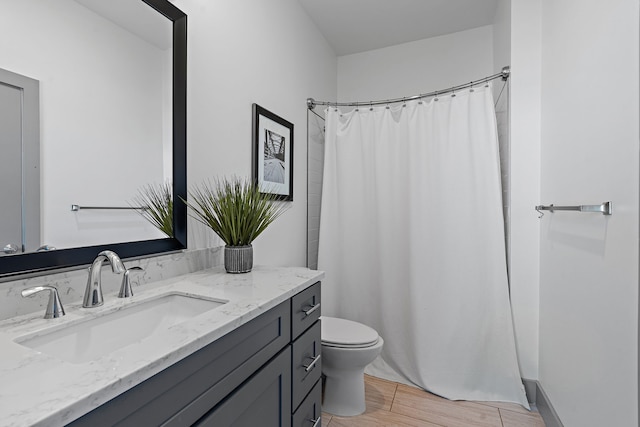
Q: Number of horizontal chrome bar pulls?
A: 3